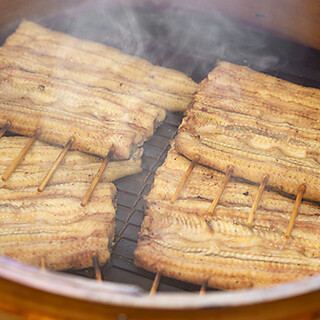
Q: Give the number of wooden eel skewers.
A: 12